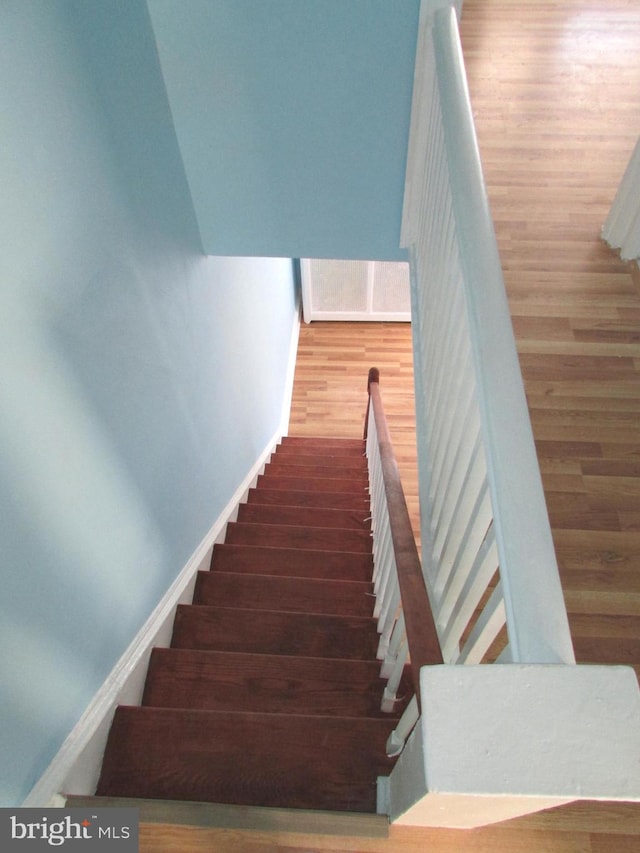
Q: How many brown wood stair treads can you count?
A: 13